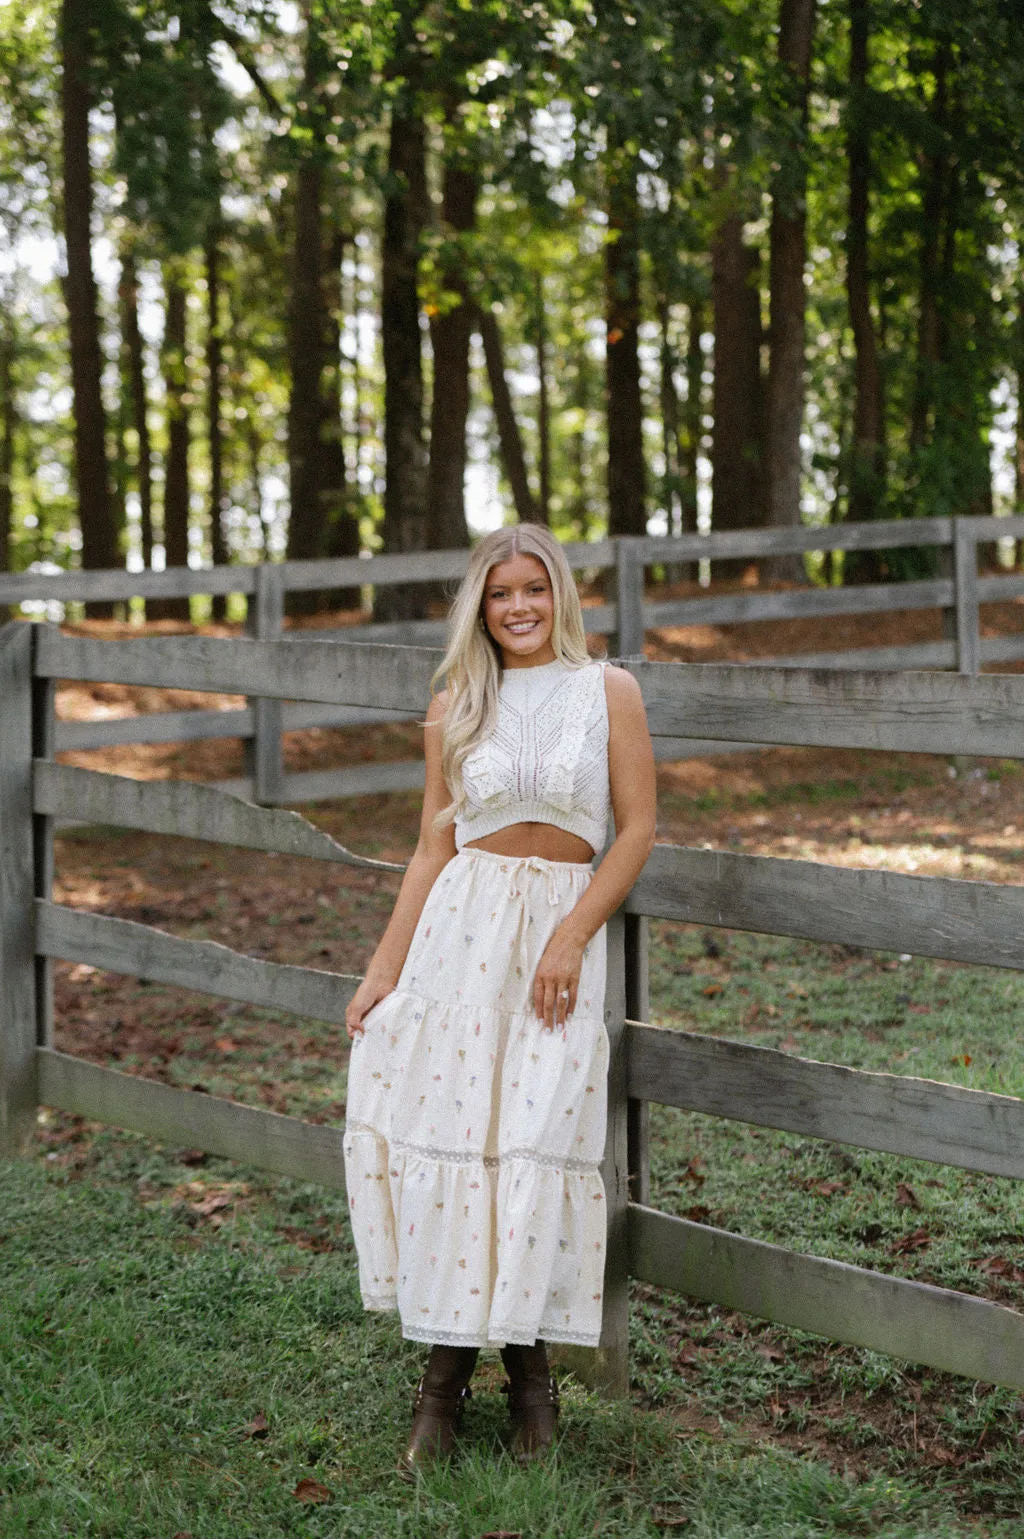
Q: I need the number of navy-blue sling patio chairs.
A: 0